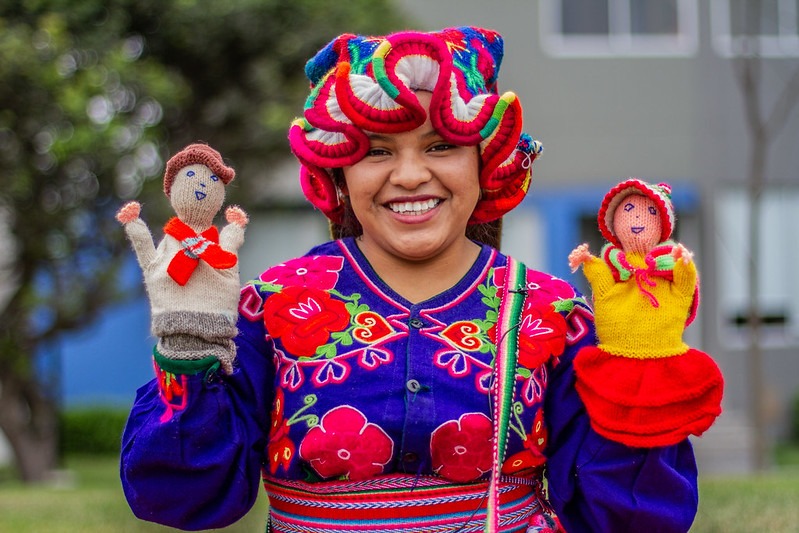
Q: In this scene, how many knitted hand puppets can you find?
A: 2